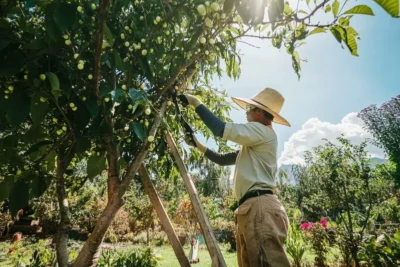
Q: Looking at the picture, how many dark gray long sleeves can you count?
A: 2